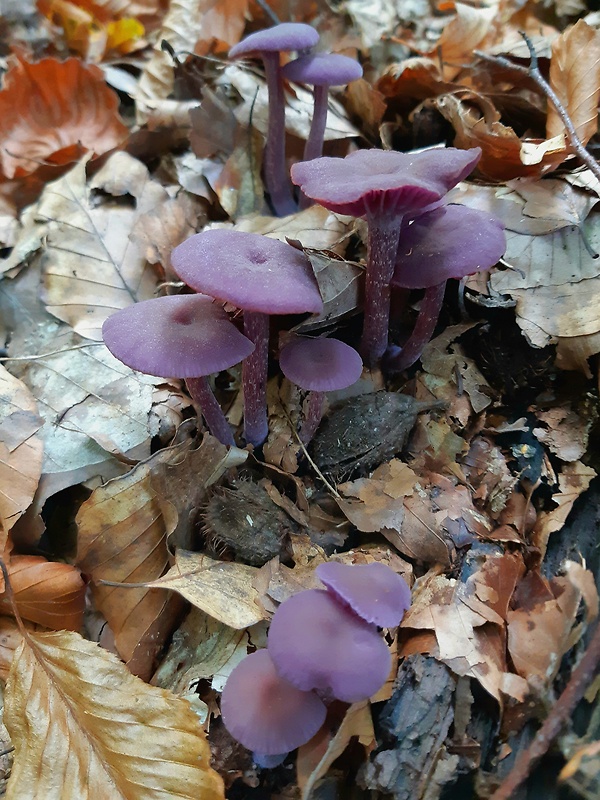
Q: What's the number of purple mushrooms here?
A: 10